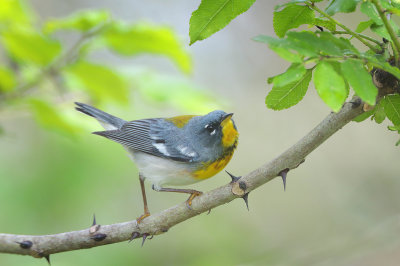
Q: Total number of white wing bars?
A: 2